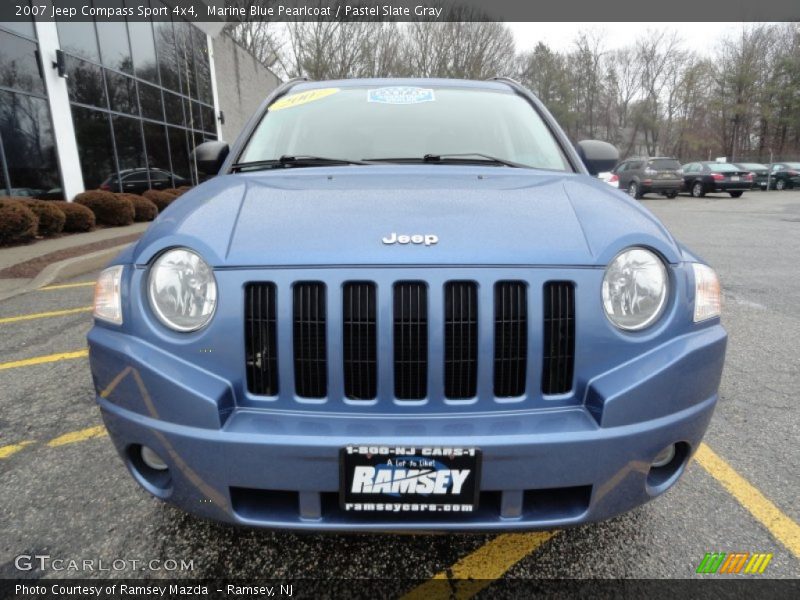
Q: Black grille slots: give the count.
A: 7